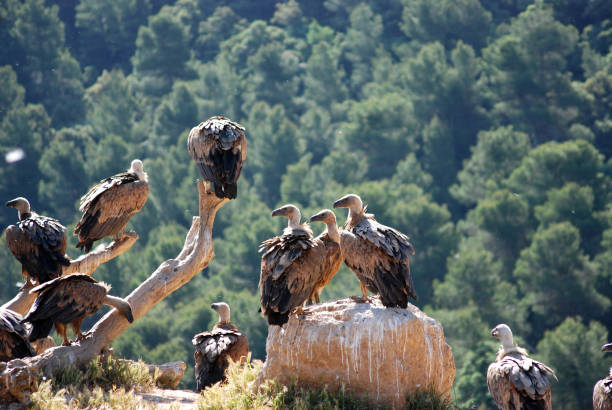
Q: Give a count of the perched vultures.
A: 11